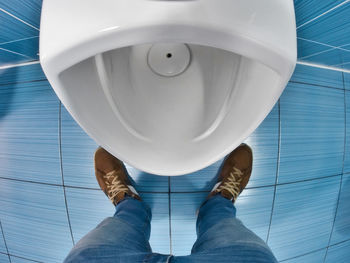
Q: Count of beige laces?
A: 2